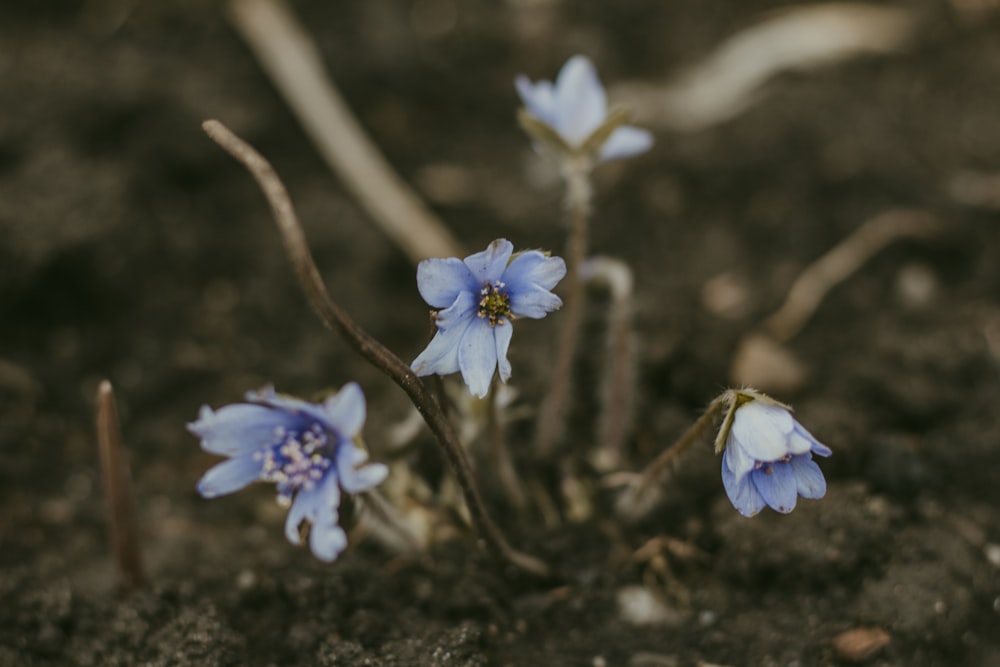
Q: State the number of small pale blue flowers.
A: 4